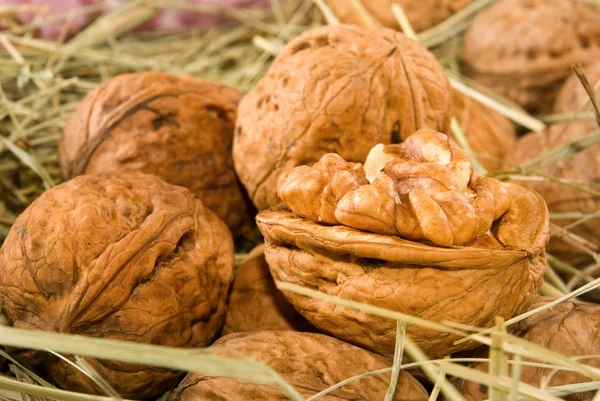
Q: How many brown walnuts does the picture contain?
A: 12